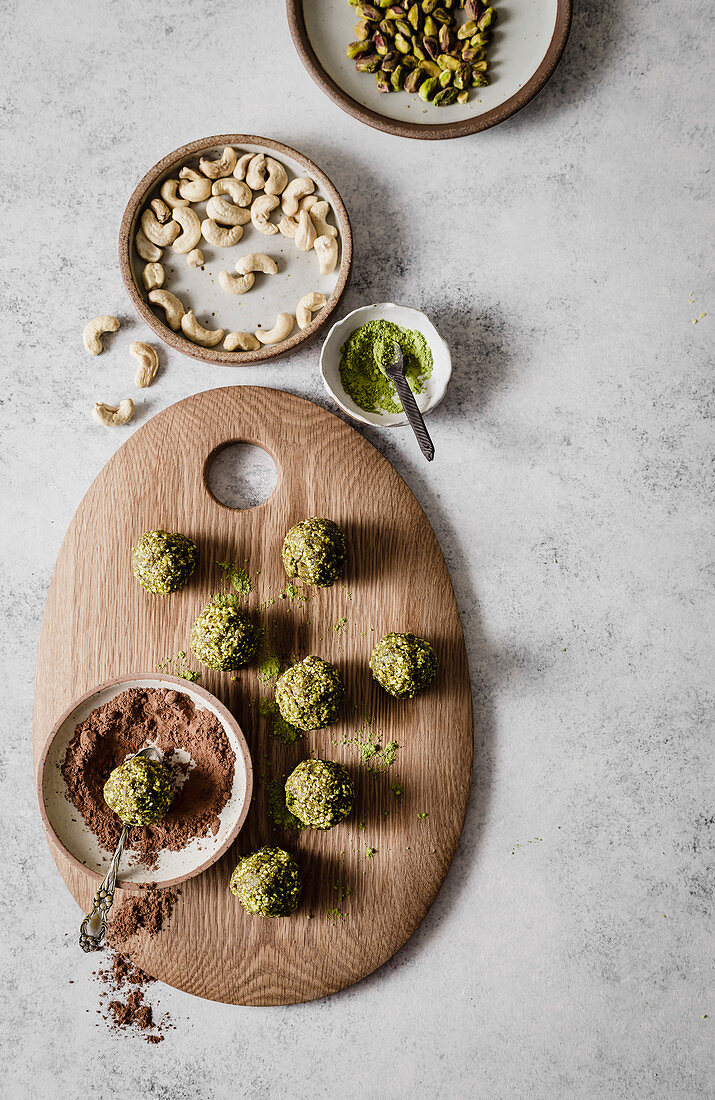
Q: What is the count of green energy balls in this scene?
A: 8